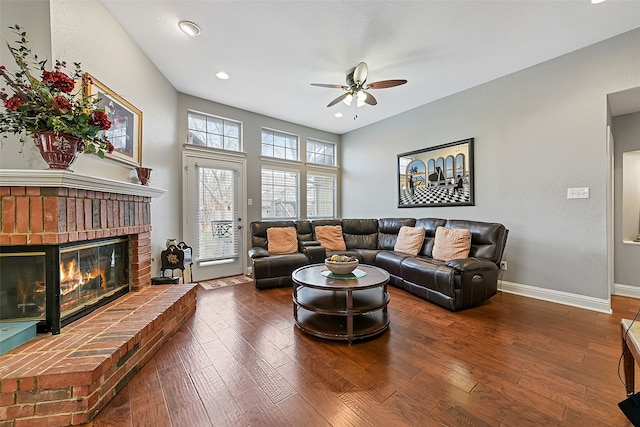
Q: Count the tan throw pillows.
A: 4